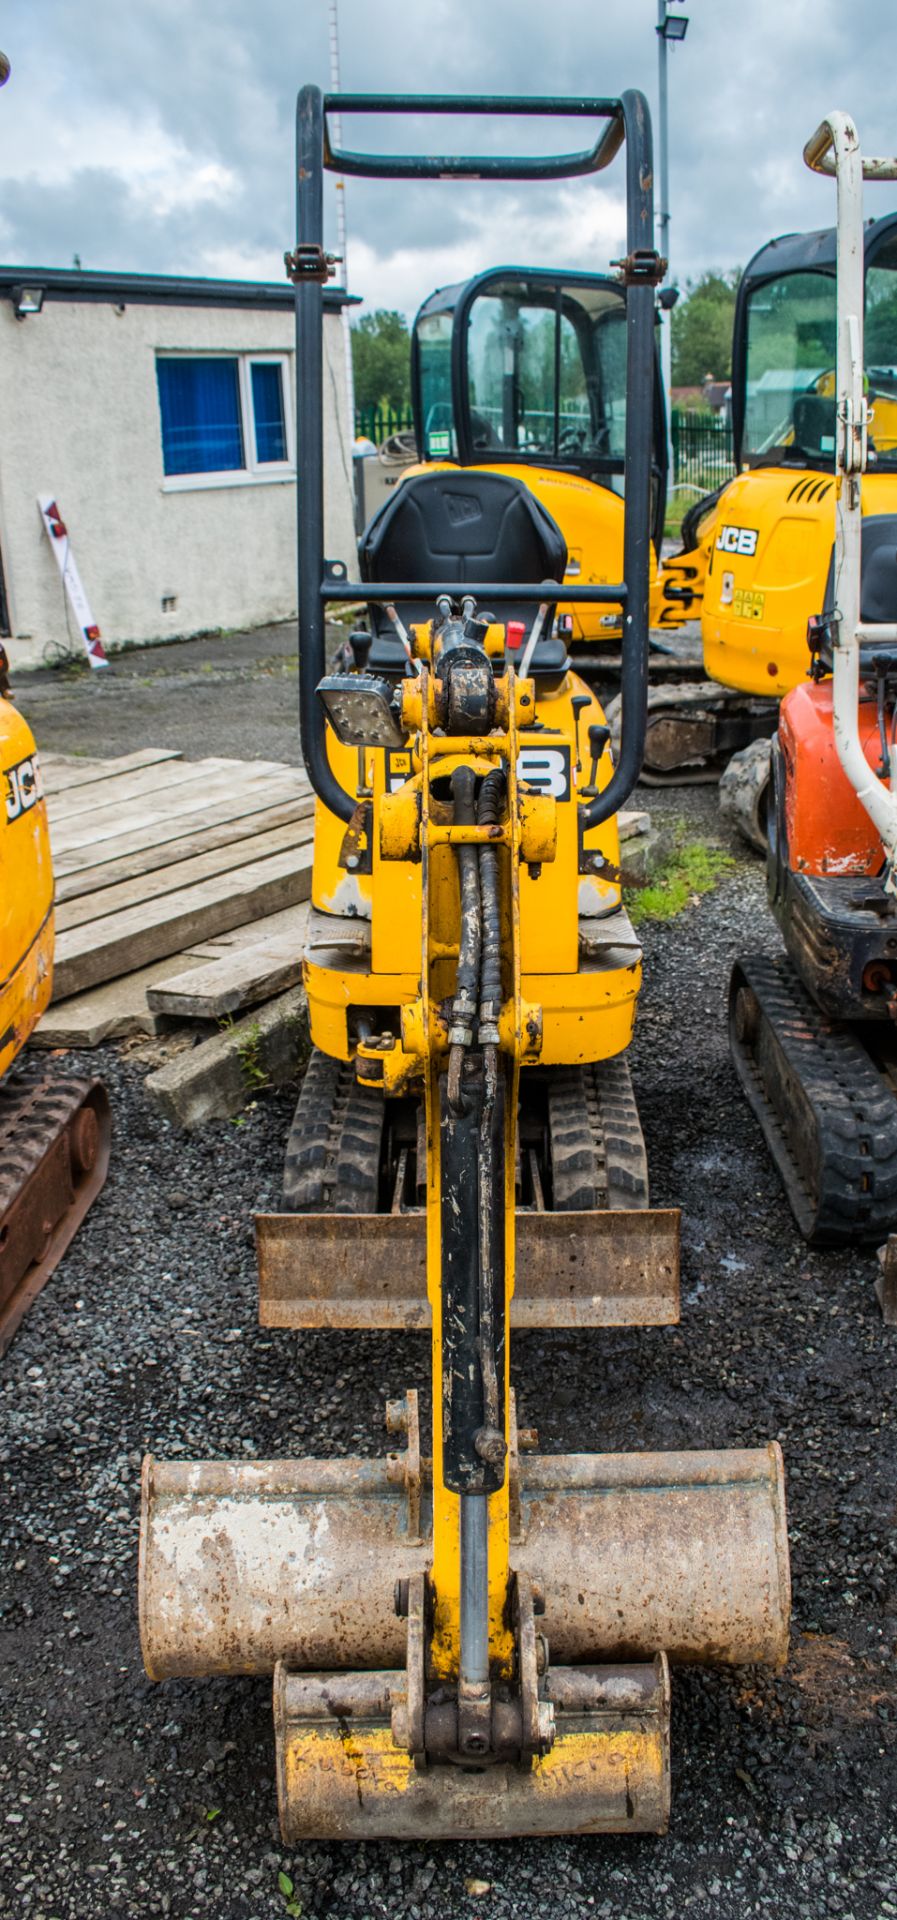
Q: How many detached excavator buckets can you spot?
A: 1